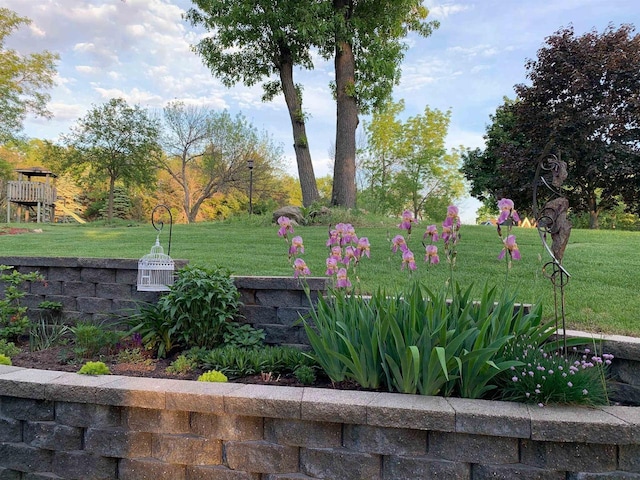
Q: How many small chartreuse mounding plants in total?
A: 3